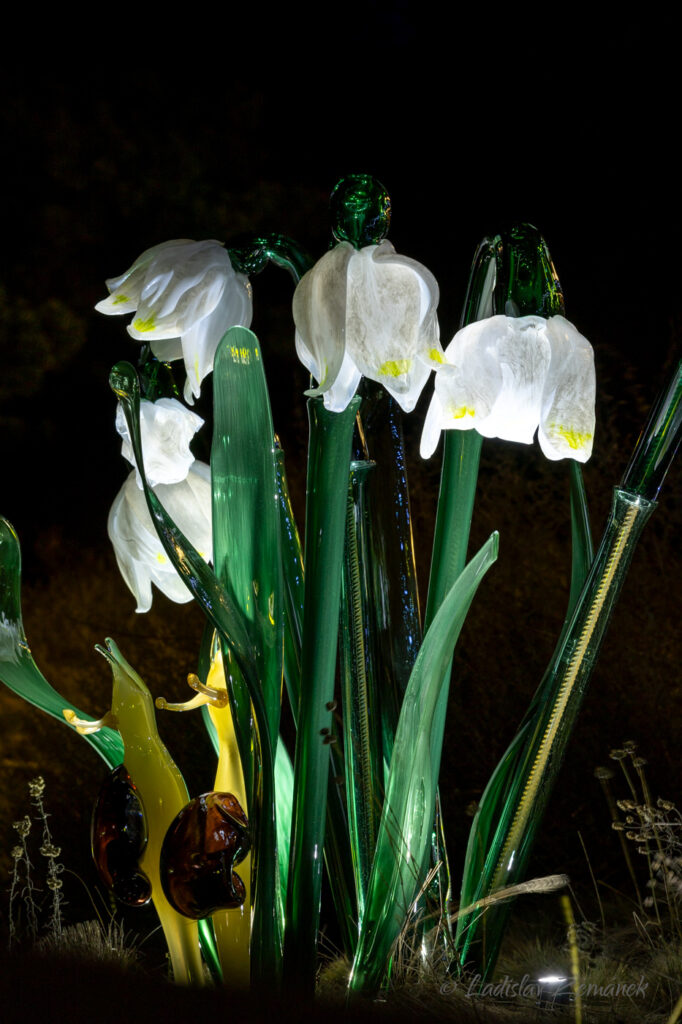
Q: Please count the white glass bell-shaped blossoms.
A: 5